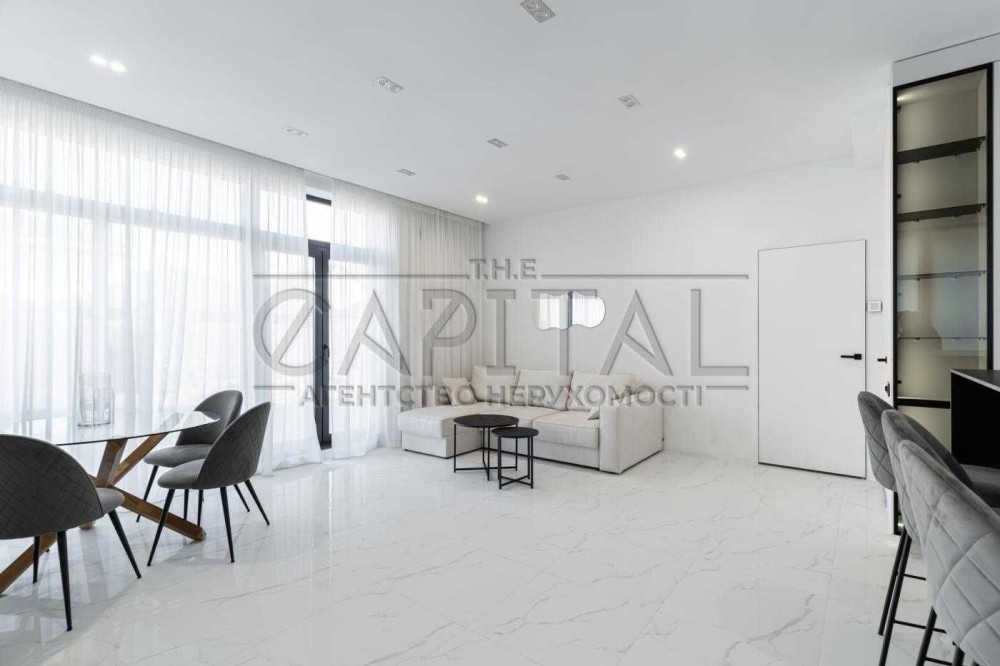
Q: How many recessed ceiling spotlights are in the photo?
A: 10